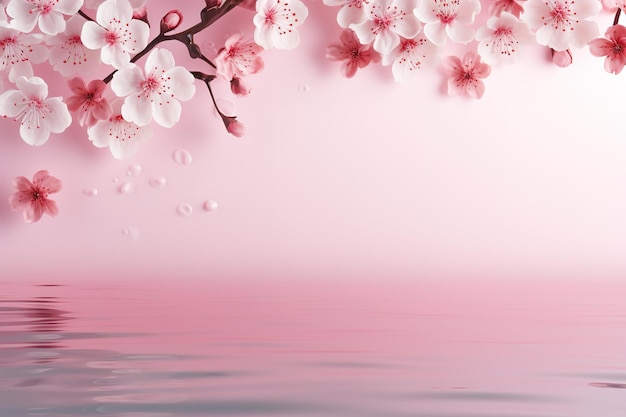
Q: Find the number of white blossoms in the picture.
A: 14